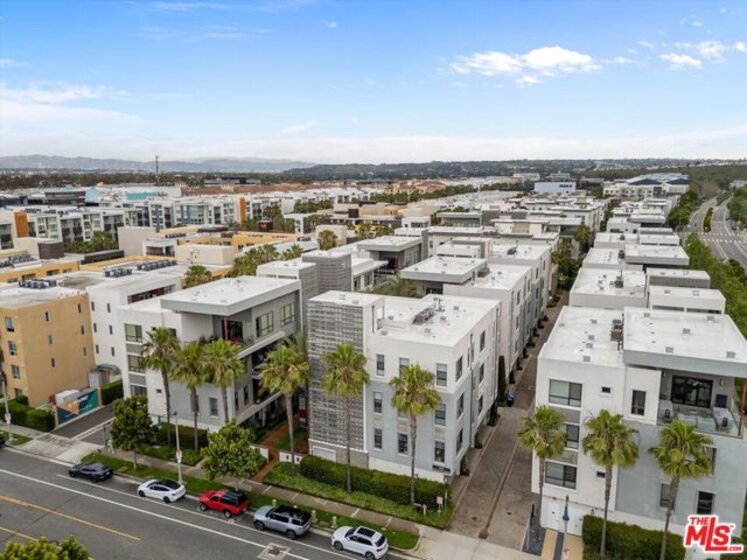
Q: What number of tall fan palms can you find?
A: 9